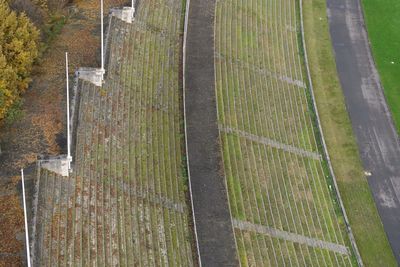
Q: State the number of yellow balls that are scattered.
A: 0